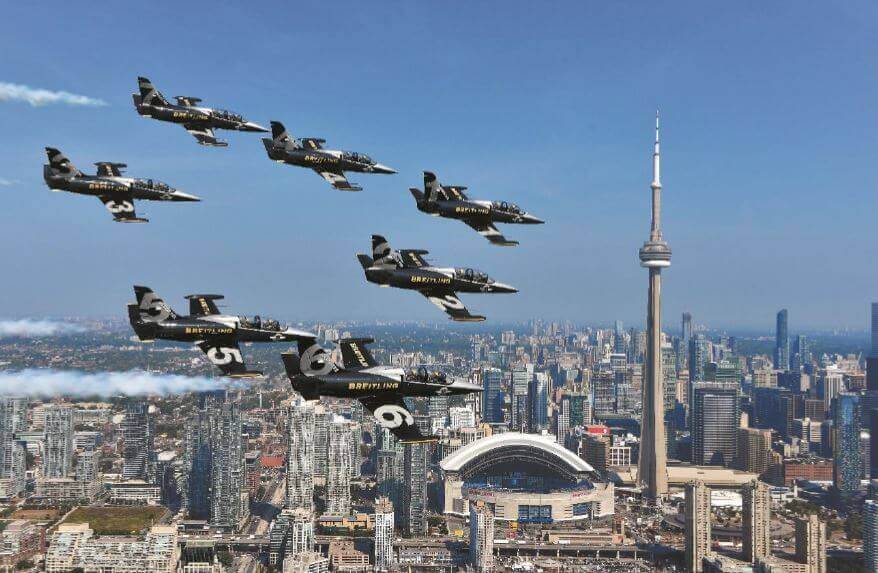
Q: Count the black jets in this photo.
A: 7